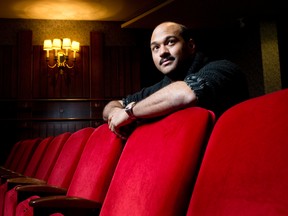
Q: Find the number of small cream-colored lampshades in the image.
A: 4